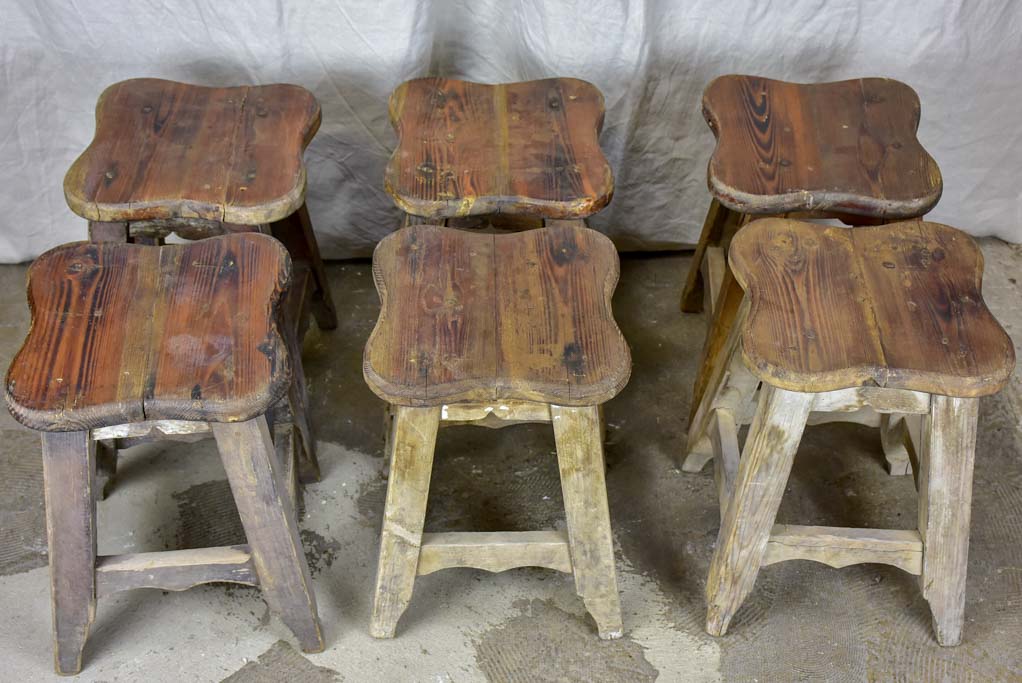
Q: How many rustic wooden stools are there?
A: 6